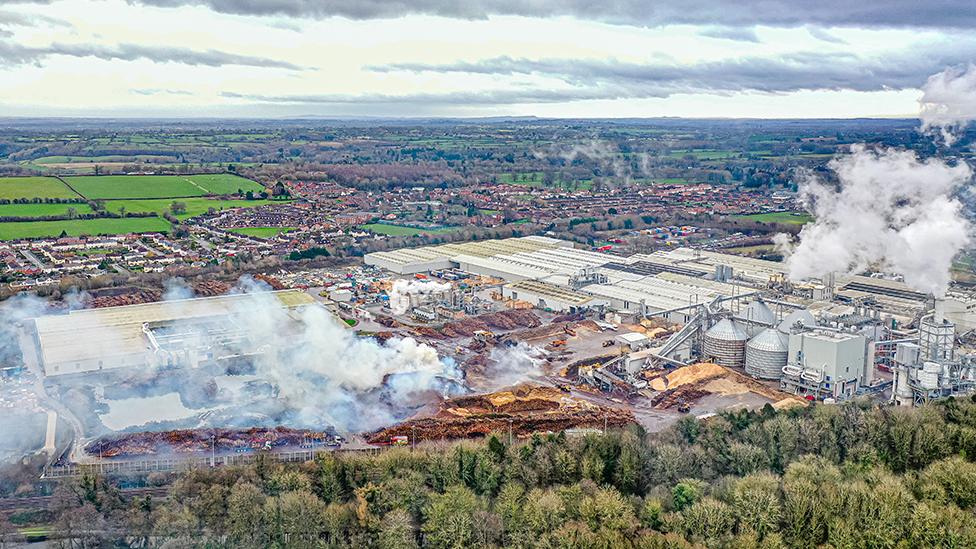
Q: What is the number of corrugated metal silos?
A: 4